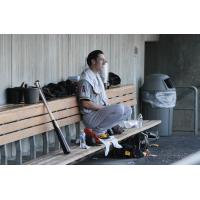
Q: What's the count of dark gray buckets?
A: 2